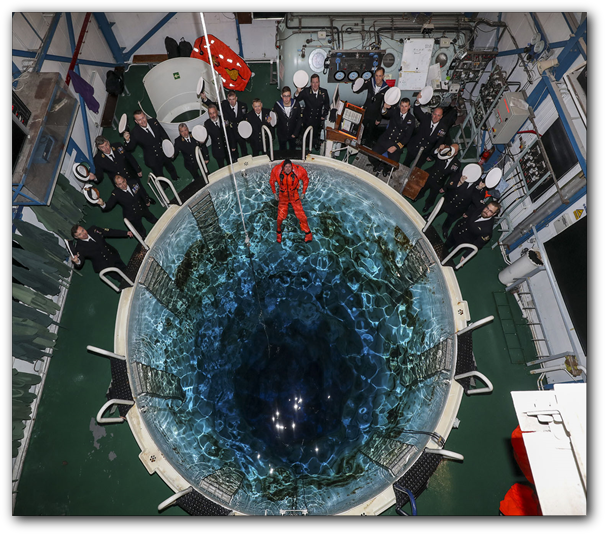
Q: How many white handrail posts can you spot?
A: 14